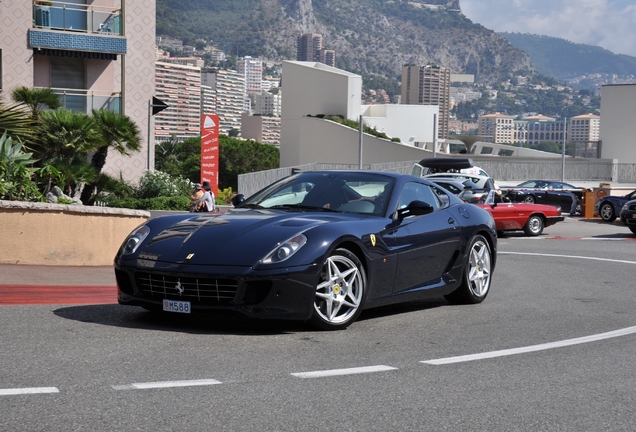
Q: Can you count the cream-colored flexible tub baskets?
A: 0